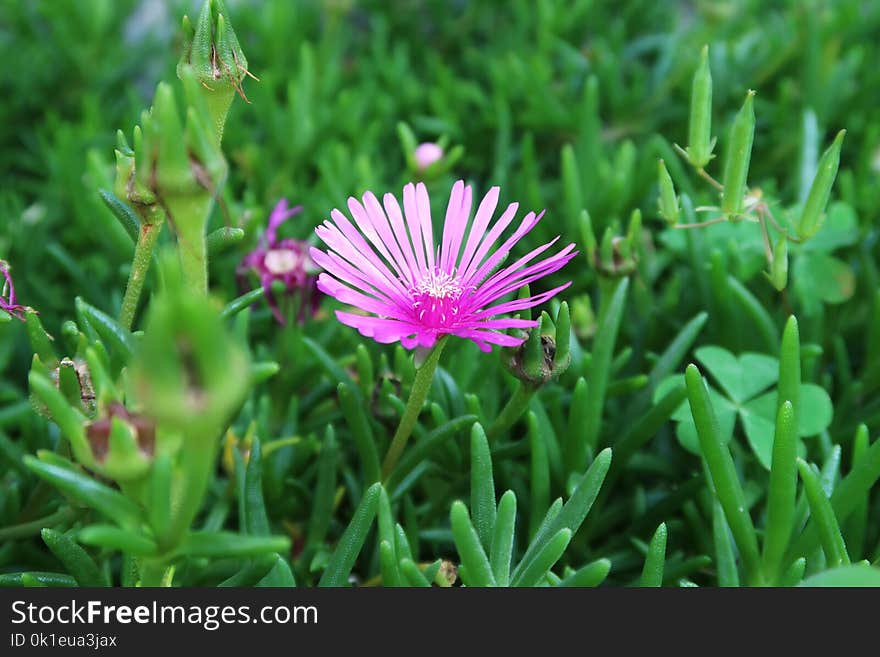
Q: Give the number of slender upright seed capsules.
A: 5